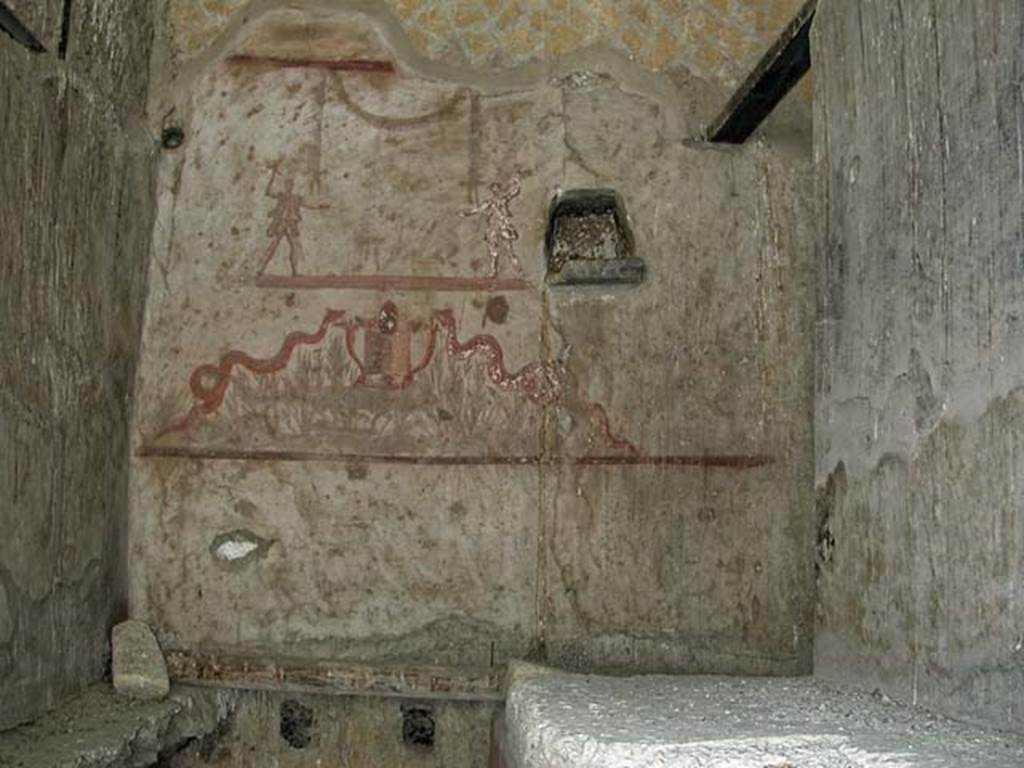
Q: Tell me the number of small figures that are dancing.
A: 2